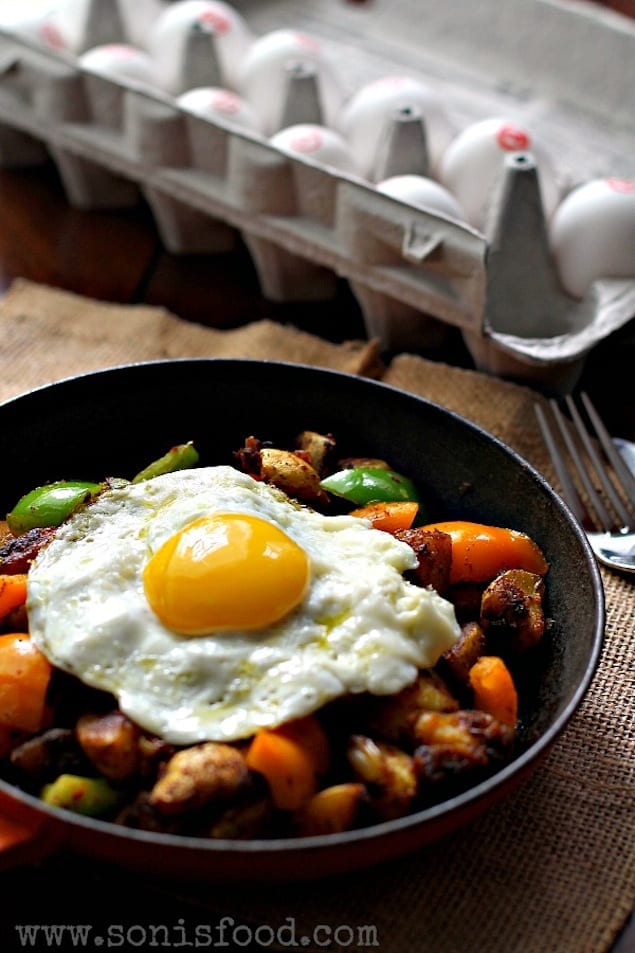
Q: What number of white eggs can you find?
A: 11